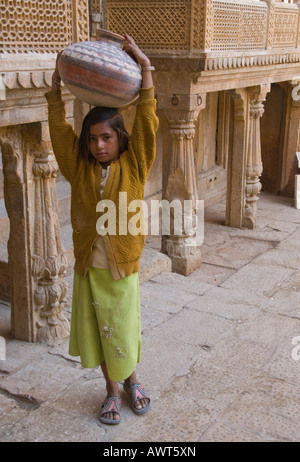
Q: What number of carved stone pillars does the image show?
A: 3